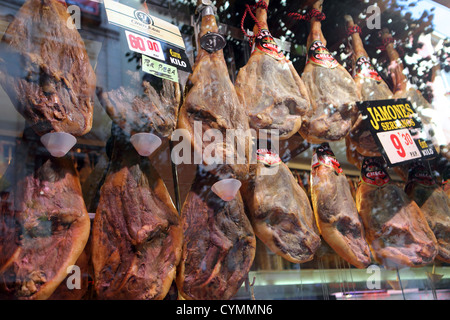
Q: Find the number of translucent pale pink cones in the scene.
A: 3